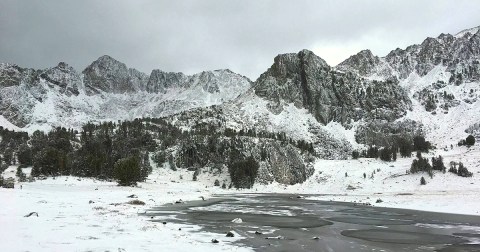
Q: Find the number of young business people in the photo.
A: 0